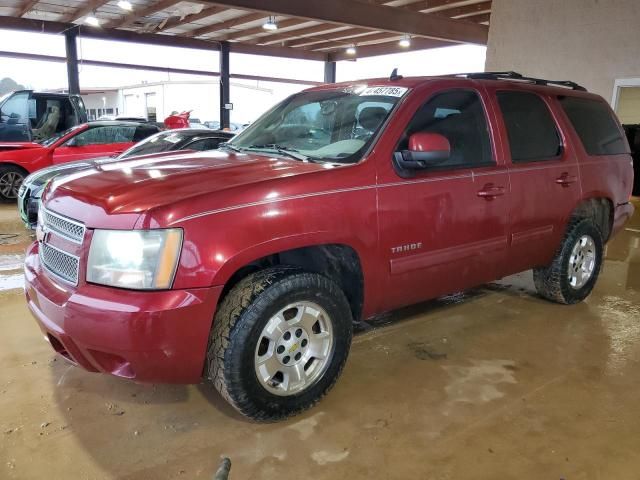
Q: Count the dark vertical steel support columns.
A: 3